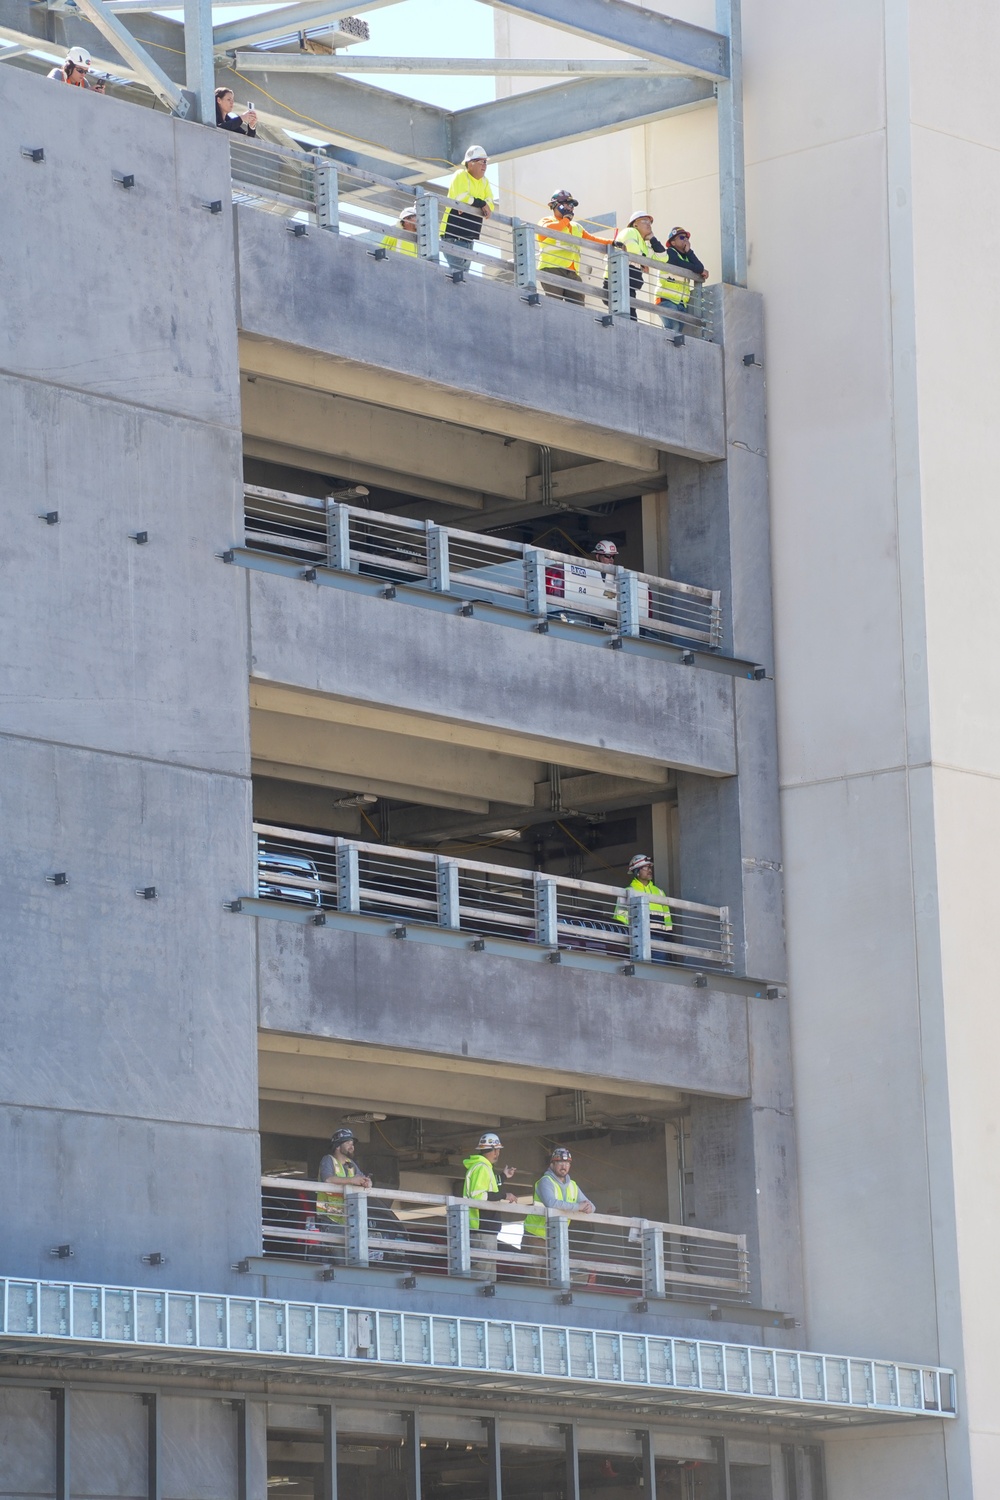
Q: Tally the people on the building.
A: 12